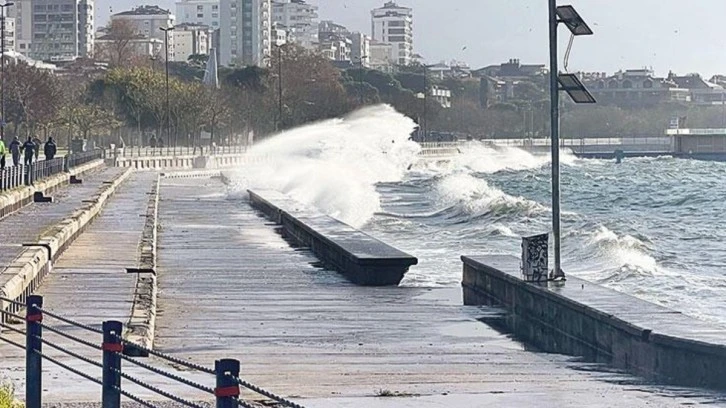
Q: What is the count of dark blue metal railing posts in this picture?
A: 3